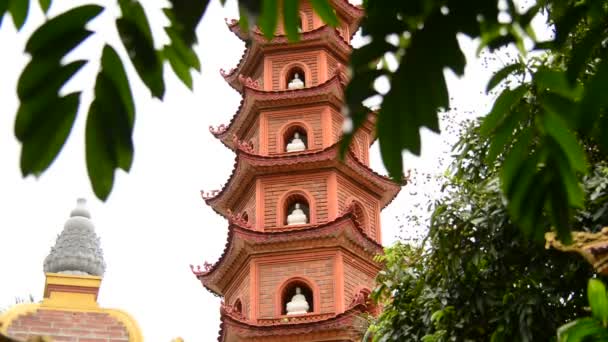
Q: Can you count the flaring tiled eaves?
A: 6